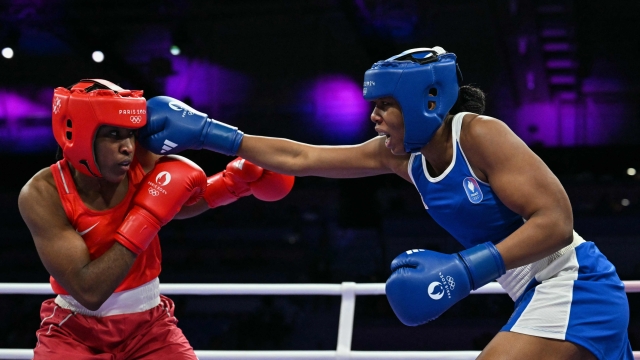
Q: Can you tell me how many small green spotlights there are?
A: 1